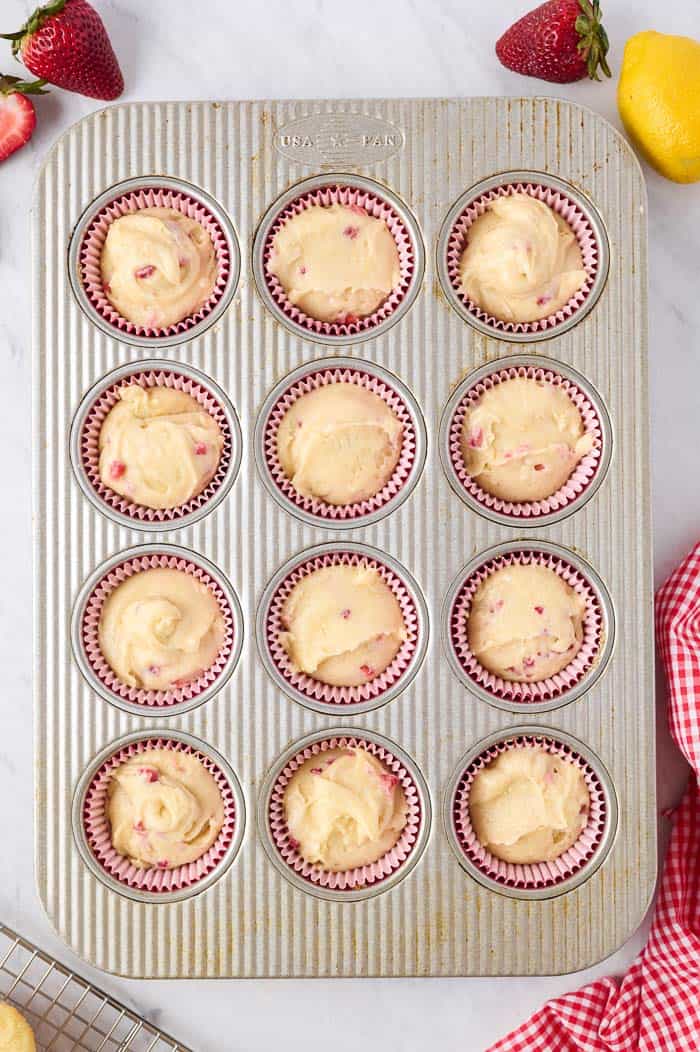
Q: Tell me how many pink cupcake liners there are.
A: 12